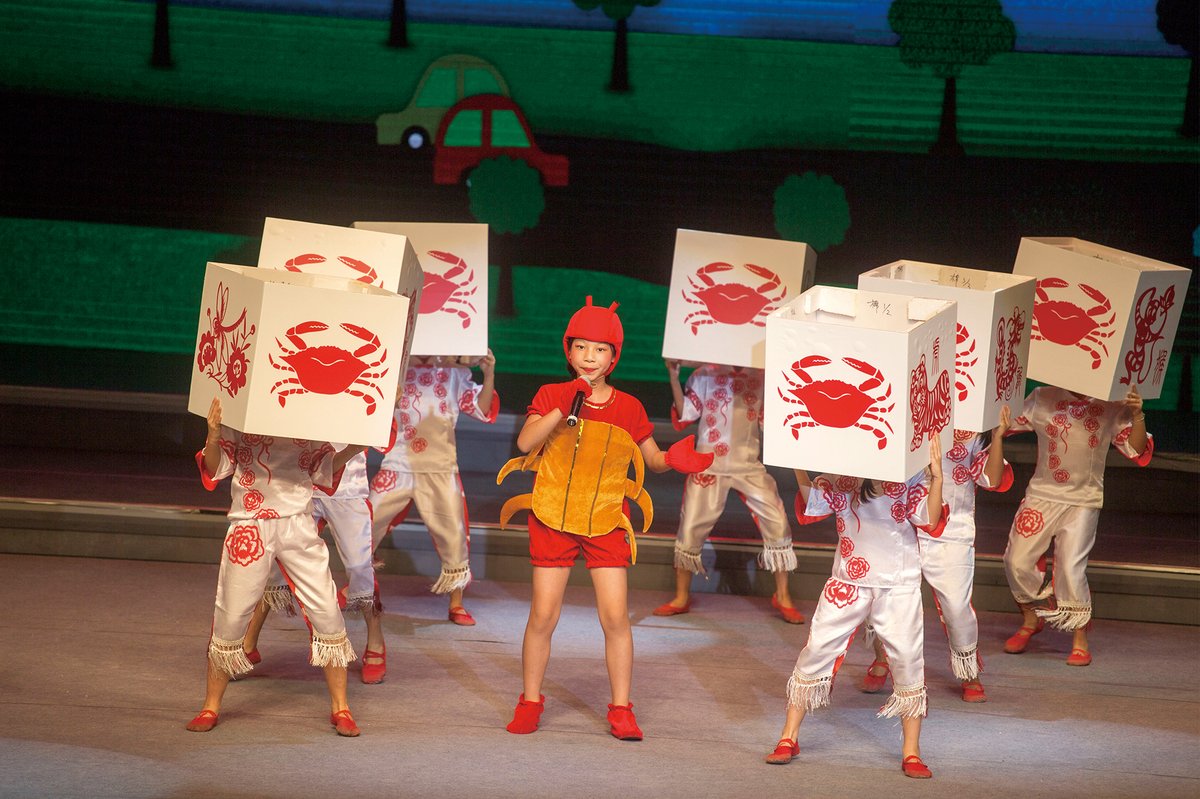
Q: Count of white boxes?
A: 7